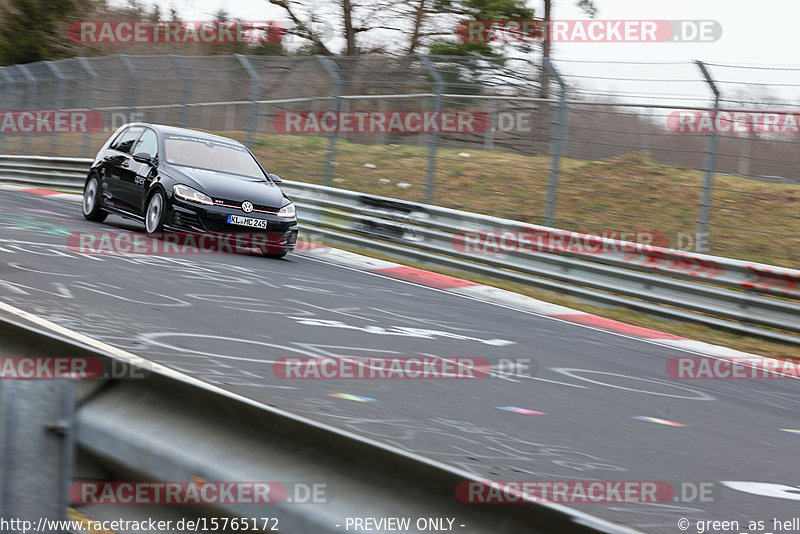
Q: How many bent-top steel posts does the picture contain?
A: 11